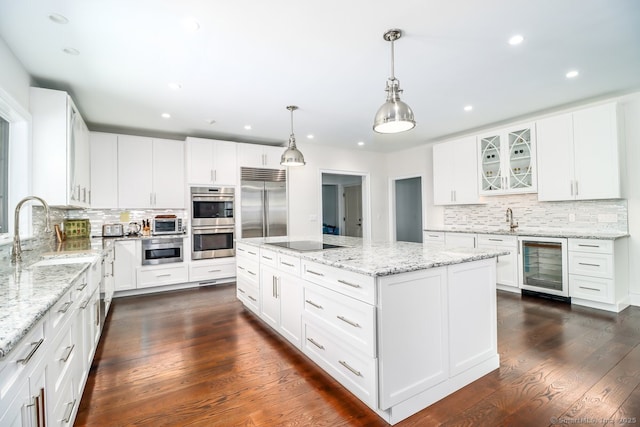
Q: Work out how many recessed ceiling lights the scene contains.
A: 11